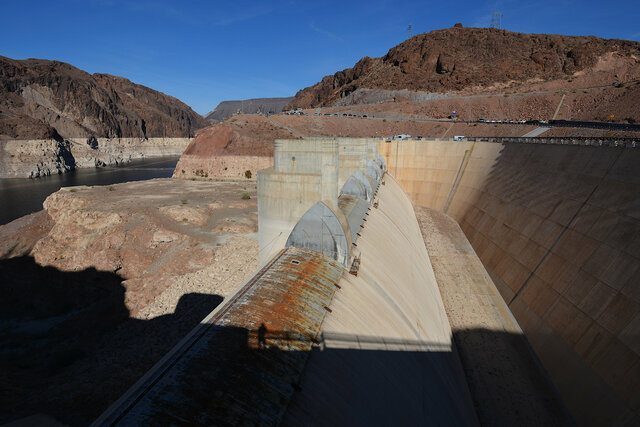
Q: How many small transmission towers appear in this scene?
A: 2